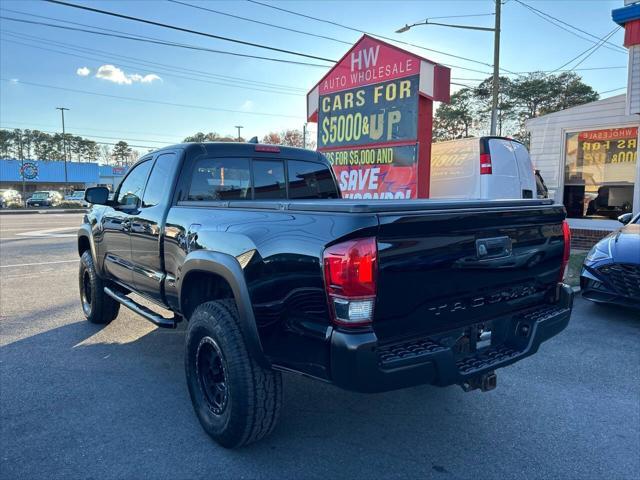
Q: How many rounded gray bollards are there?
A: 0